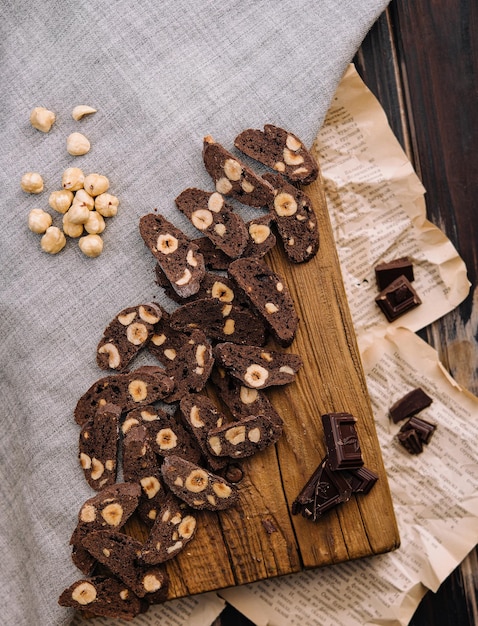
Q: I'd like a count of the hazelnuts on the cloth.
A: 15